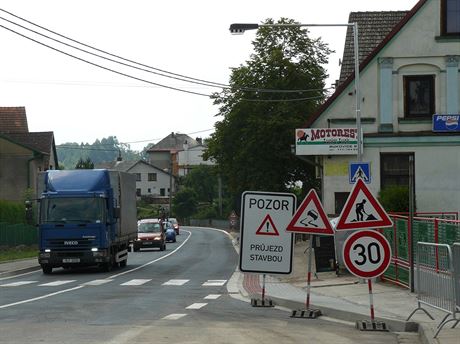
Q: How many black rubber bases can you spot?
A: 3